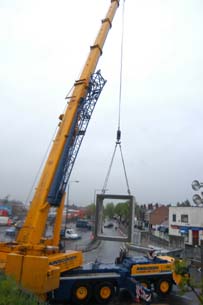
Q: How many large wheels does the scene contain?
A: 4